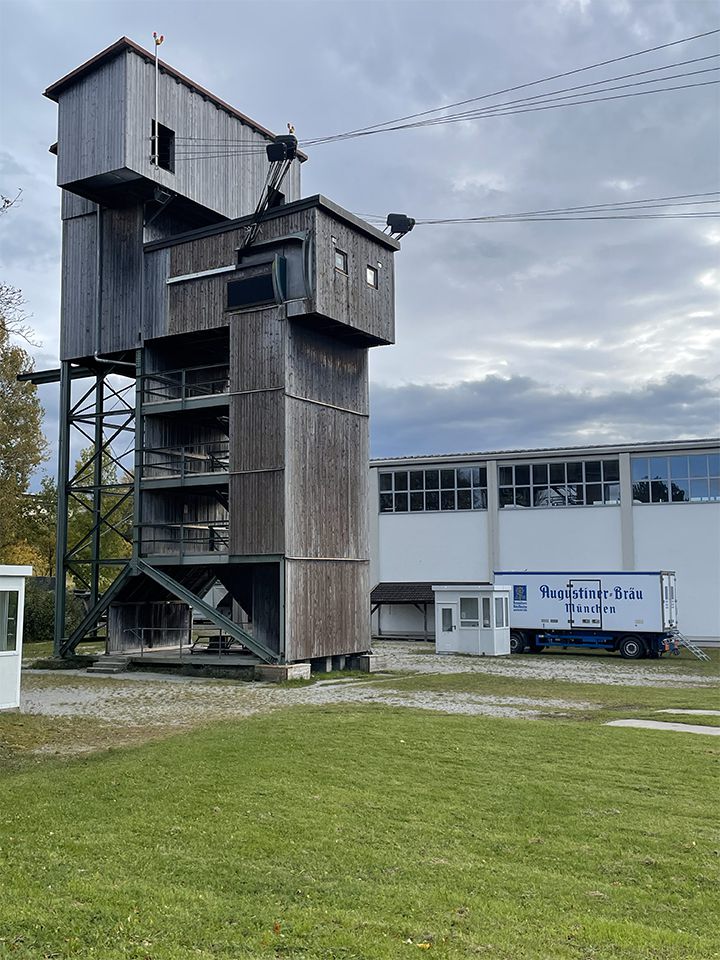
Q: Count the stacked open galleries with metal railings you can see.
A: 3